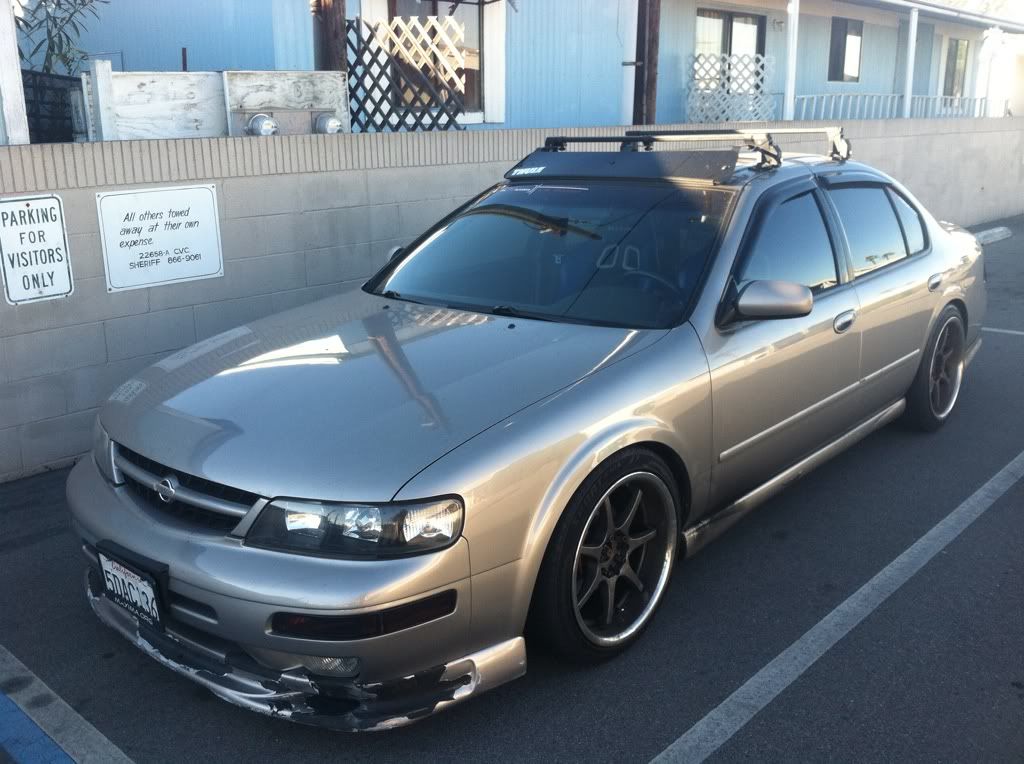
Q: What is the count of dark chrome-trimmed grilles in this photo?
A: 1